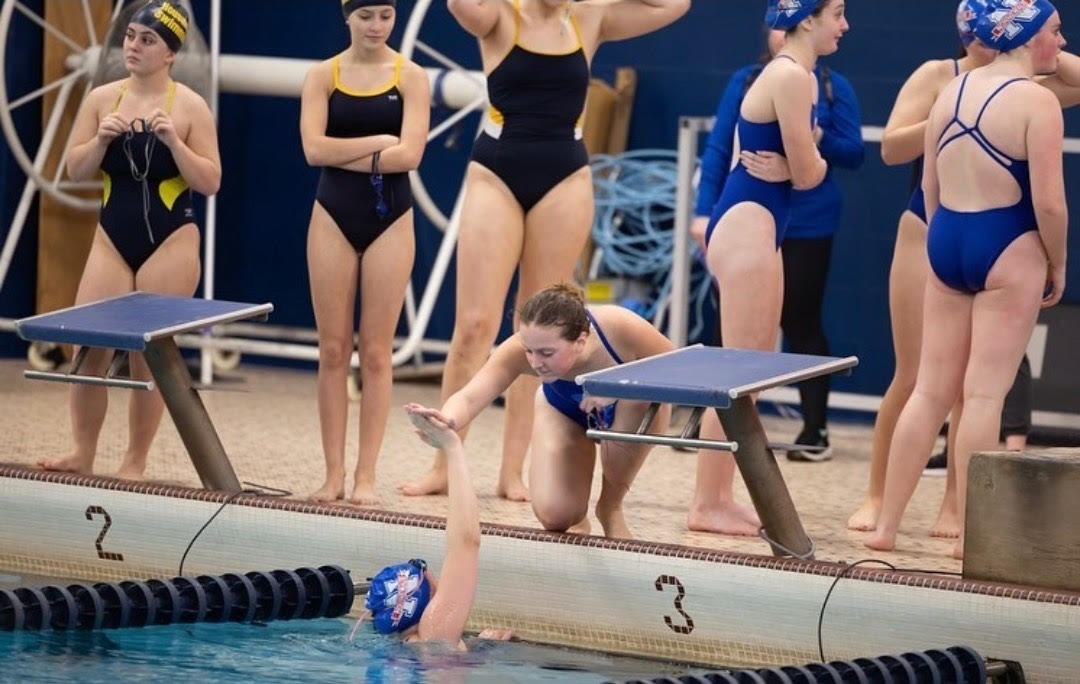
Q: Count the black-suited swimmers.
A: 3